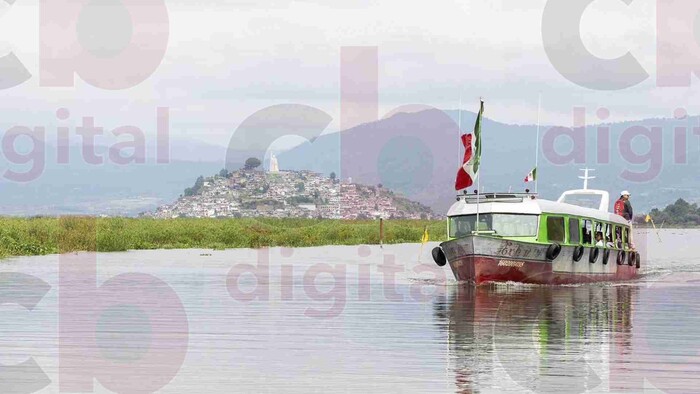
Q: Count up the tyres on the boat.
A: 8